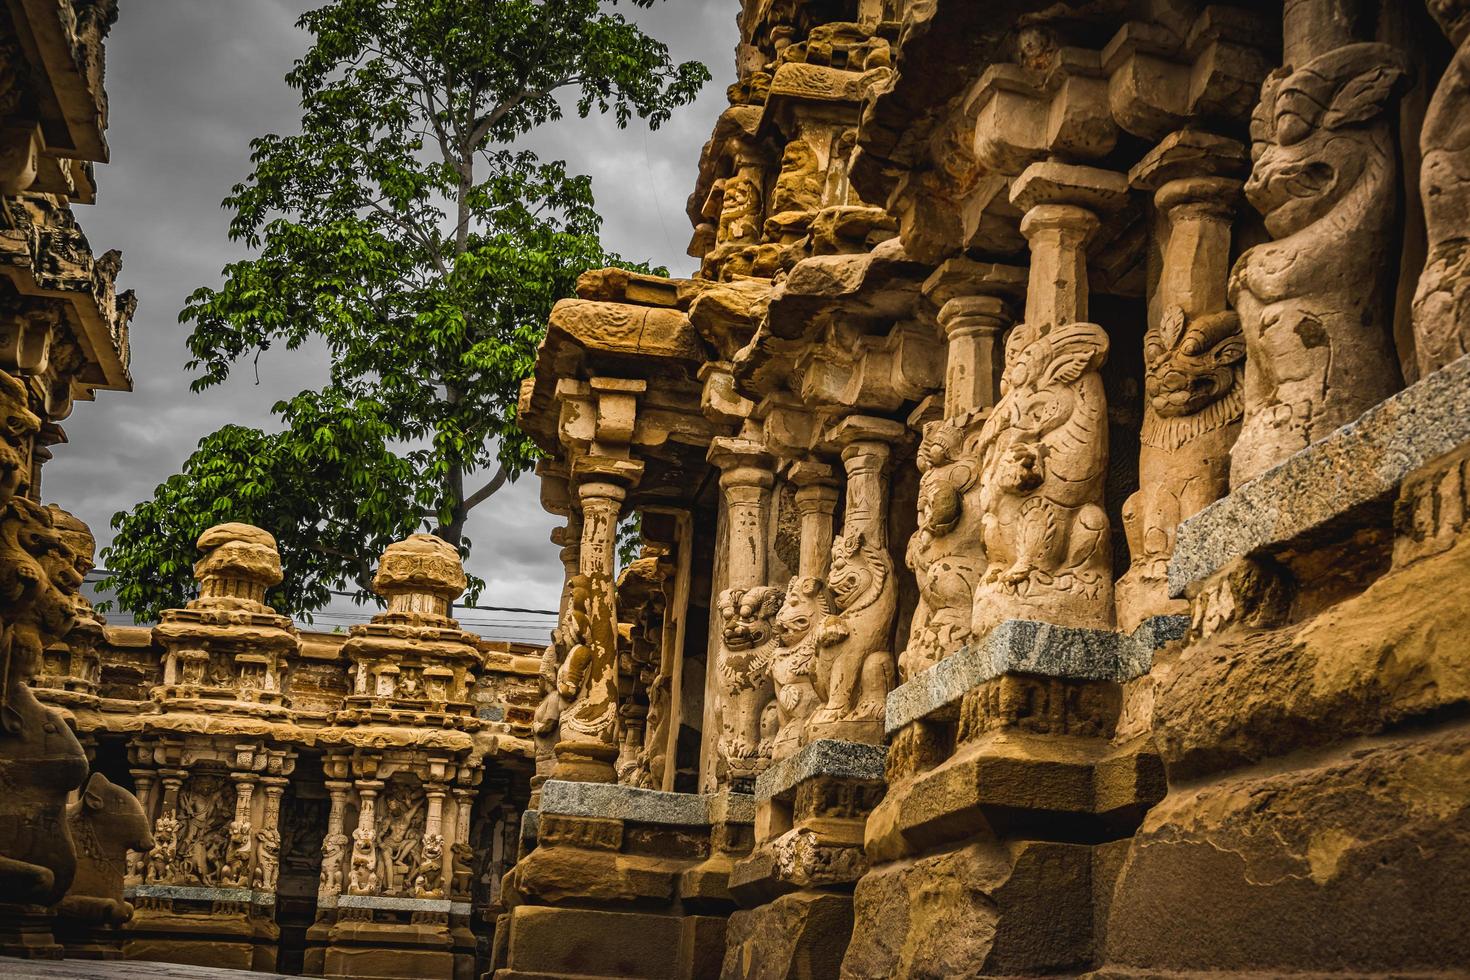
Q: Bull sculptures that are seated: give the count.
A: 2